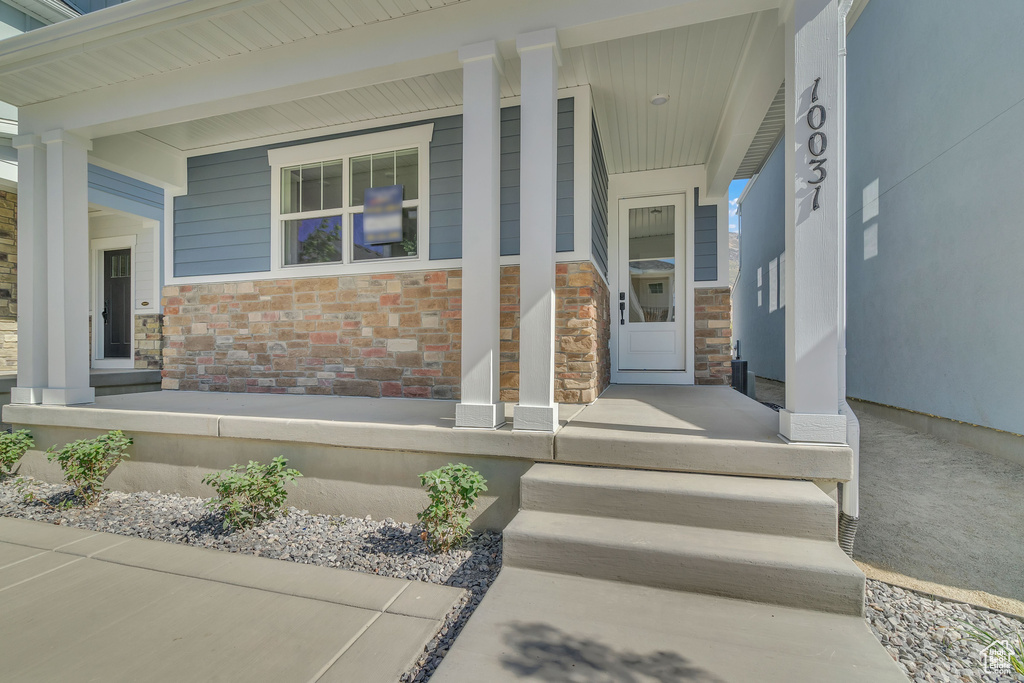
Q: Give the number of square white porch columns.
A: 5